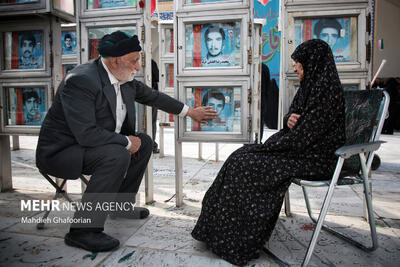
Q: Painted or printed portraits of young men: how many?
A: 6